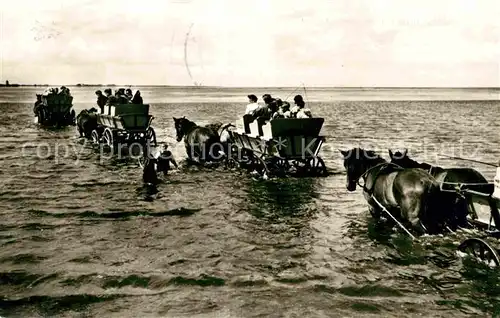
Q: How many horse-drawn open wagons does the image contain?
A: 4